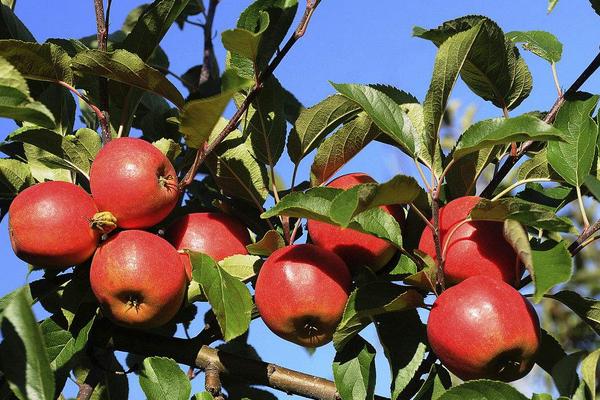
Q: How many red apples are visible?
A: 8